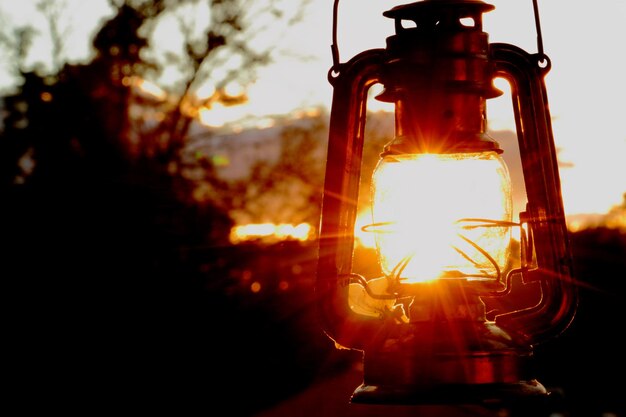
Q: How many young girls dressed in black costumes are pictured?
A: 0